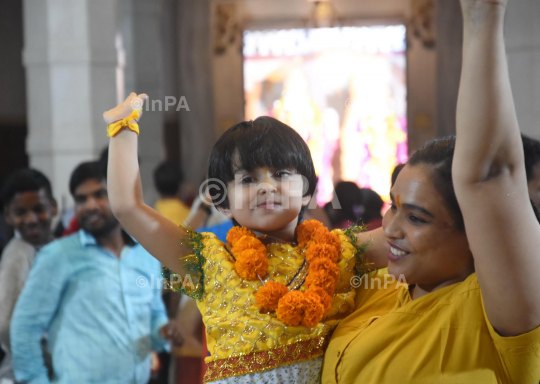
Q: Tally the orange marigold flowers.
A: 12